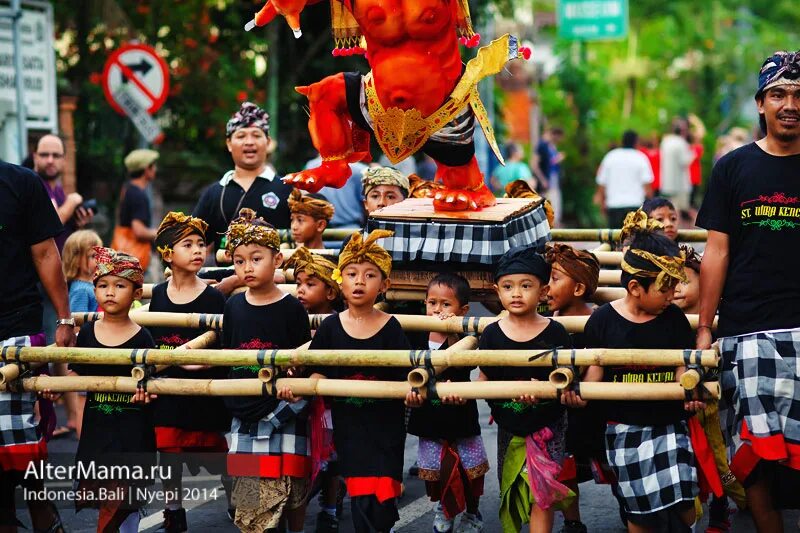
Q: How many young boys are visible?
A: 13